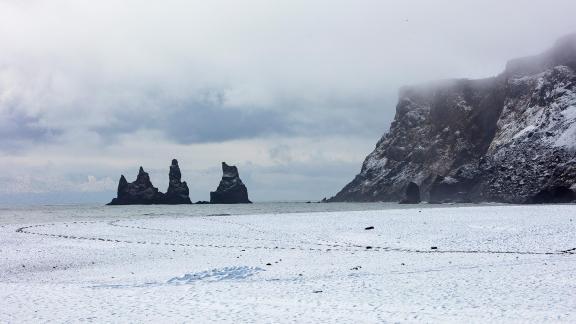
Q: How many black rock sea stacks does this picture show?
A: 3